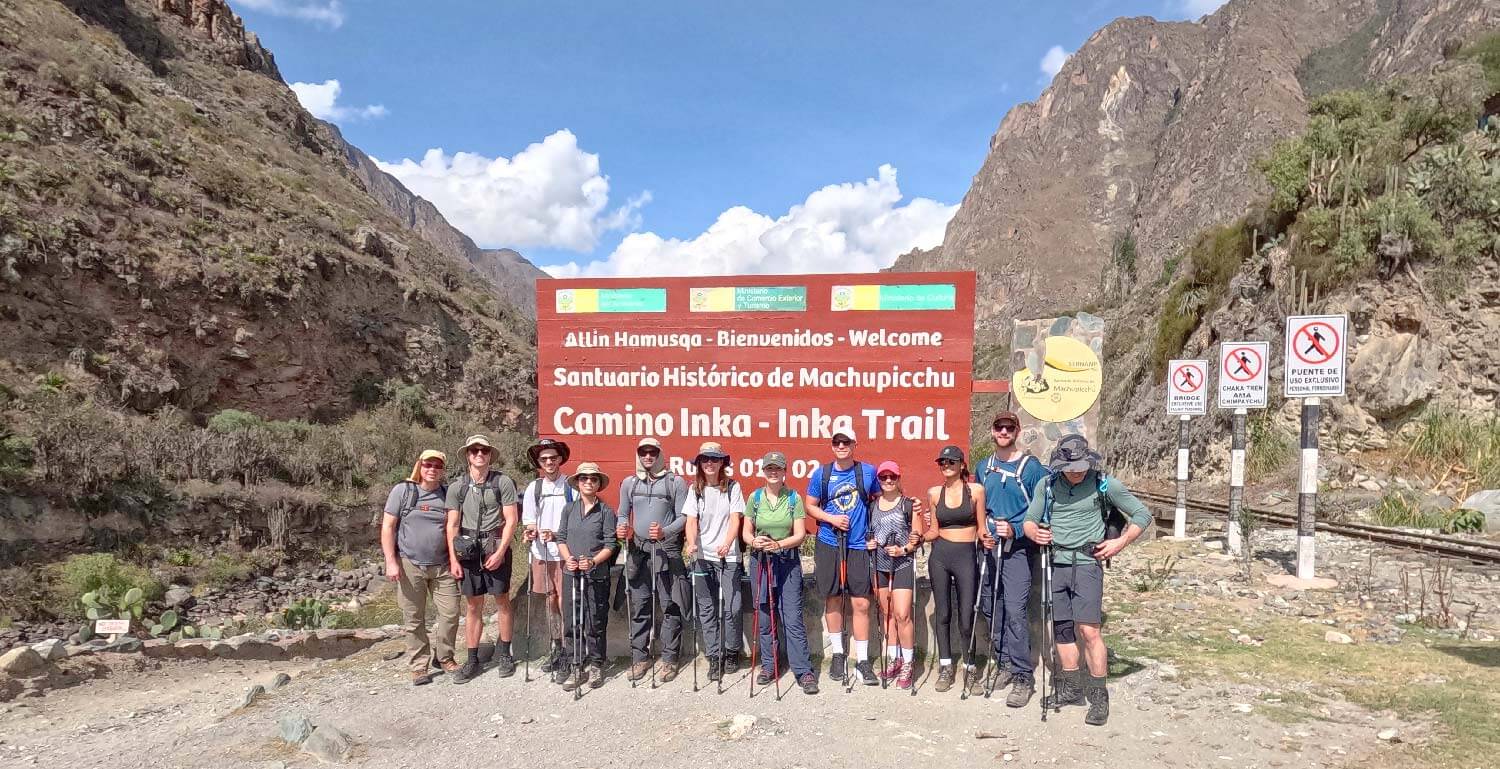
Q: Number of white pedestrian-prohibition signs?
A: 3